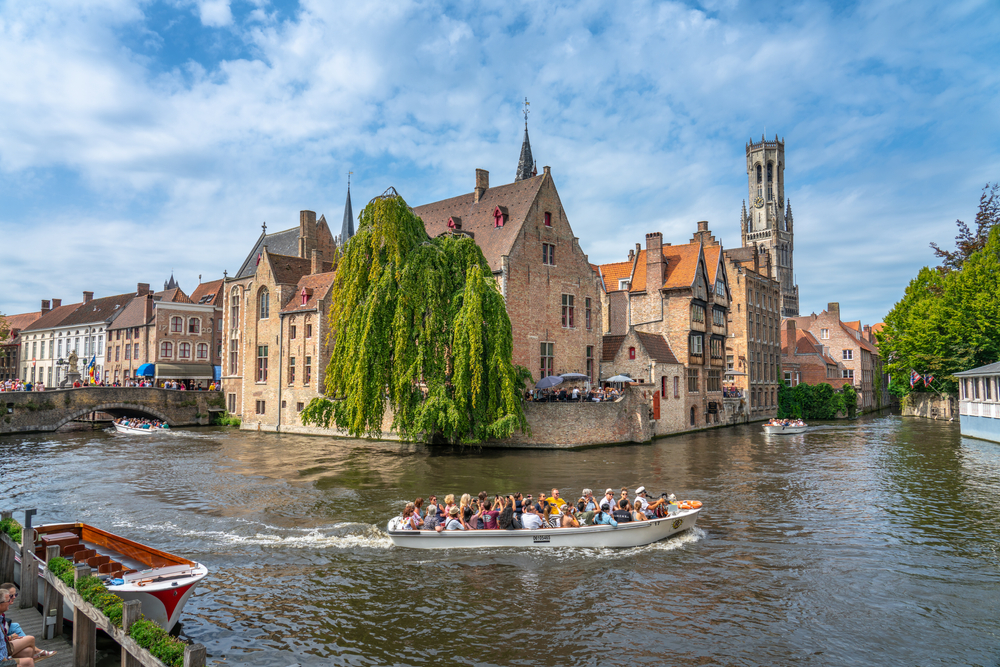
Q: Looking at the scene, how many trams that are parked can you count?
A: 0